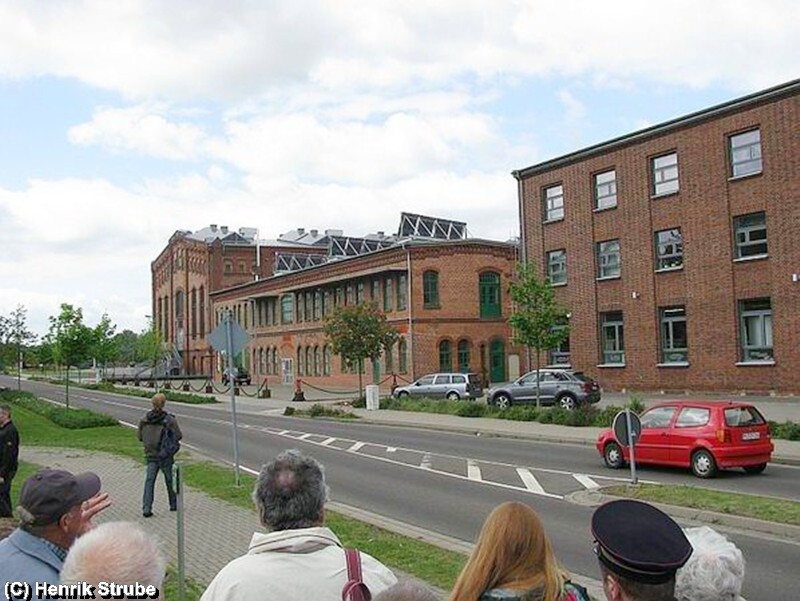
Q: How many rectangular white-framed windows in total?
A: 12